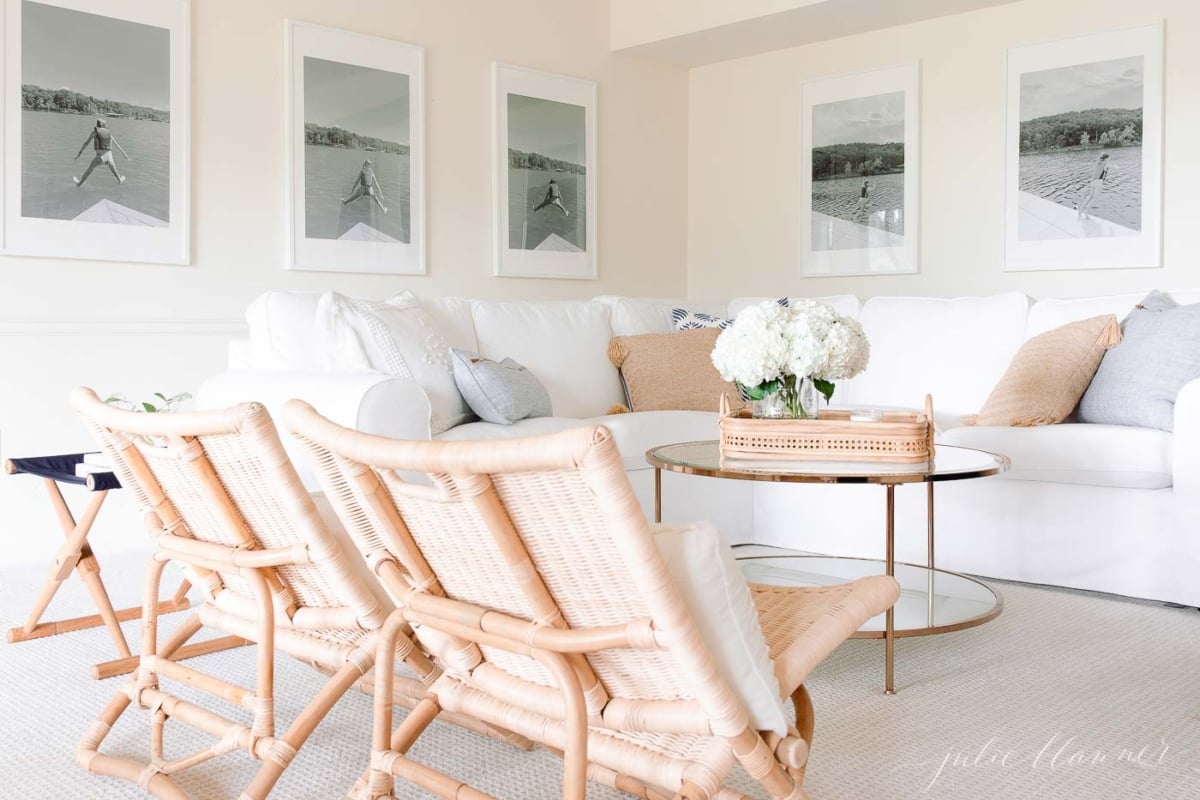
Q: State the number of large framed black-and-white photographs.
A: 5